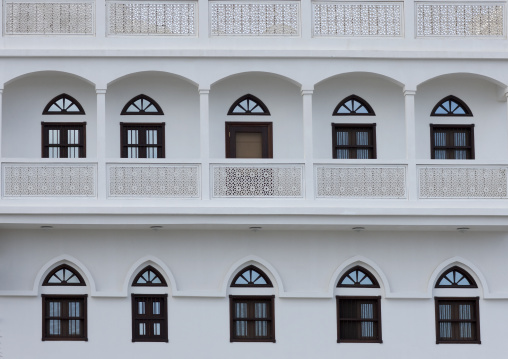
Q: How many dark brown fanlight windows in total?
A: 10